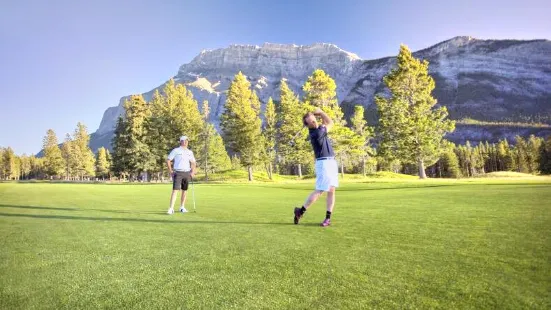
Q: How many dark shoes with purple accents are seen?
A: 2